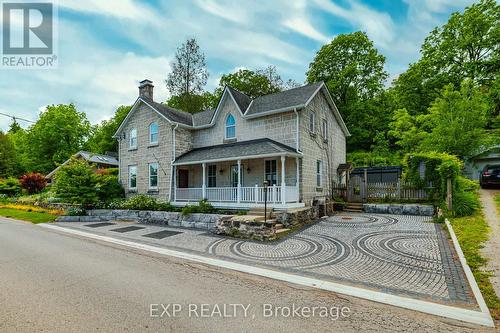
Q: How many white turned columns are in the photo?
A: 5